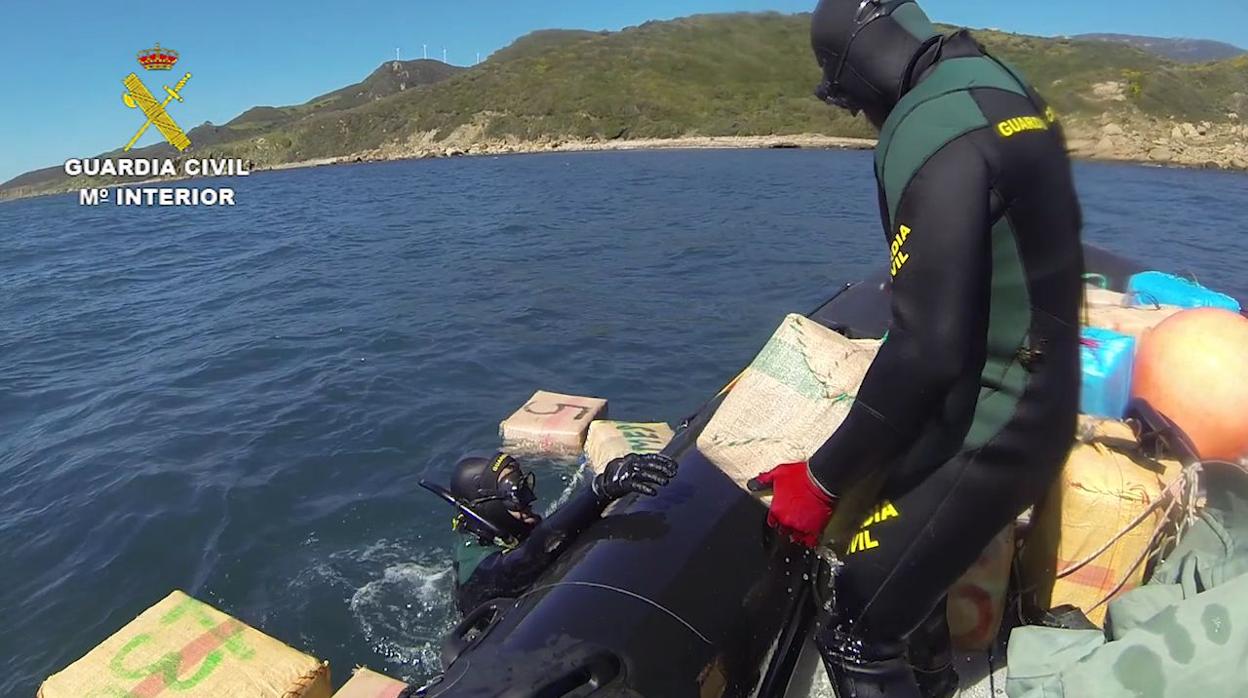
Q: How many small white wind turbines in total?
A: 4